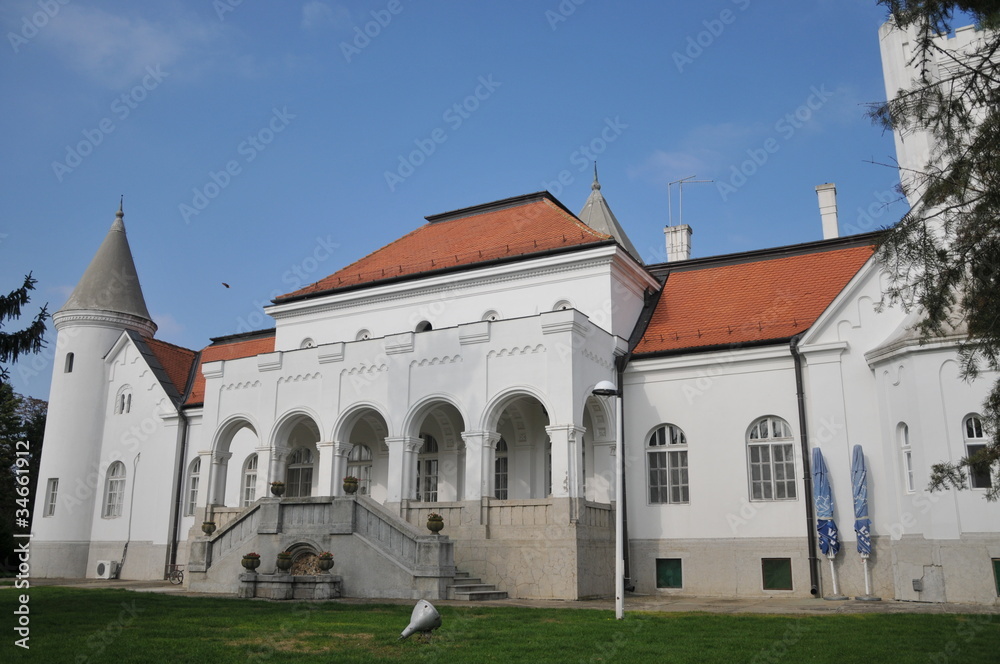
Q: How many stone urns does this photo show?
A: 7